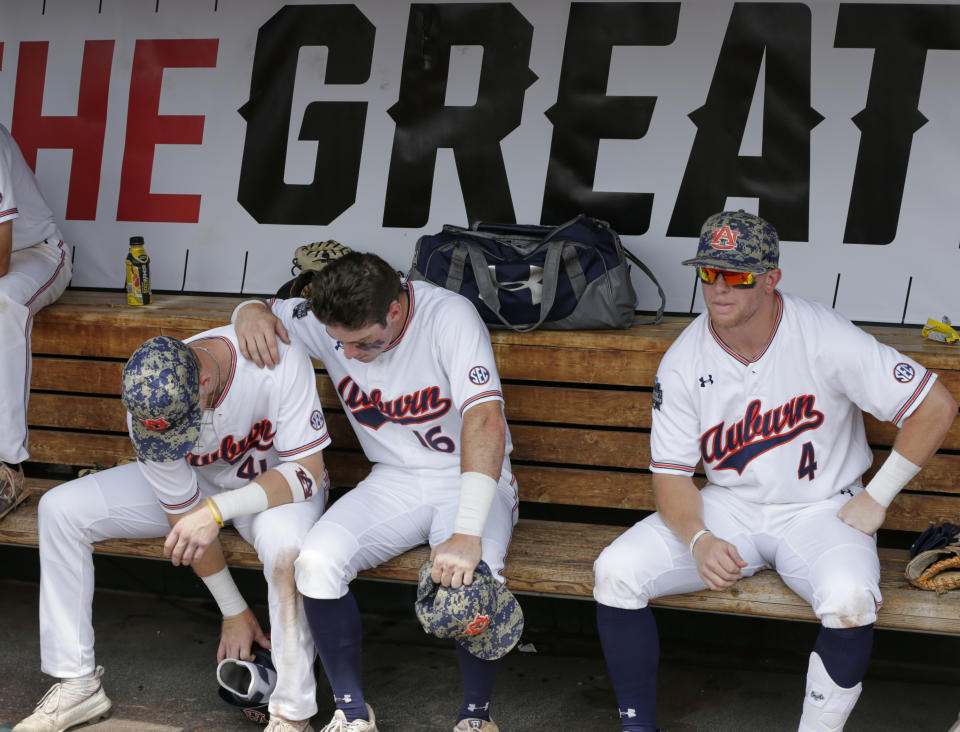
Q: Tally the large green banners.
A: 0